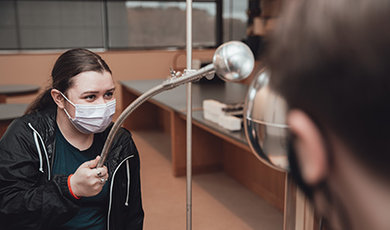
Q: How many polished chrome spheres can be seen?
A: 2